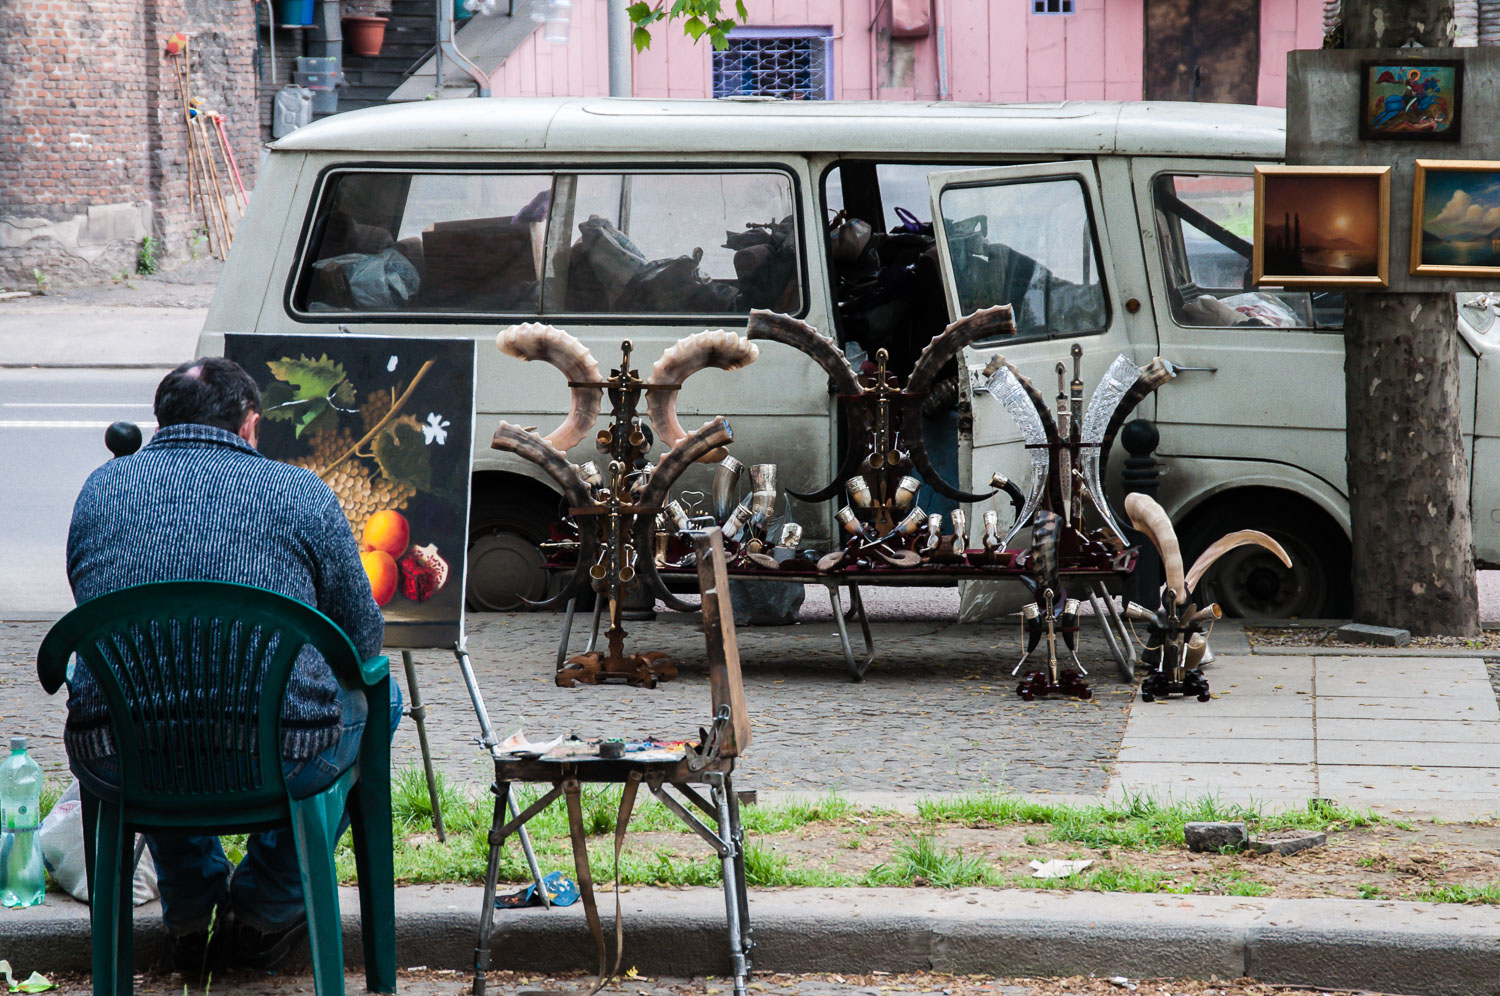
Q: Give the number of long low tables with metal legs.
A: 1